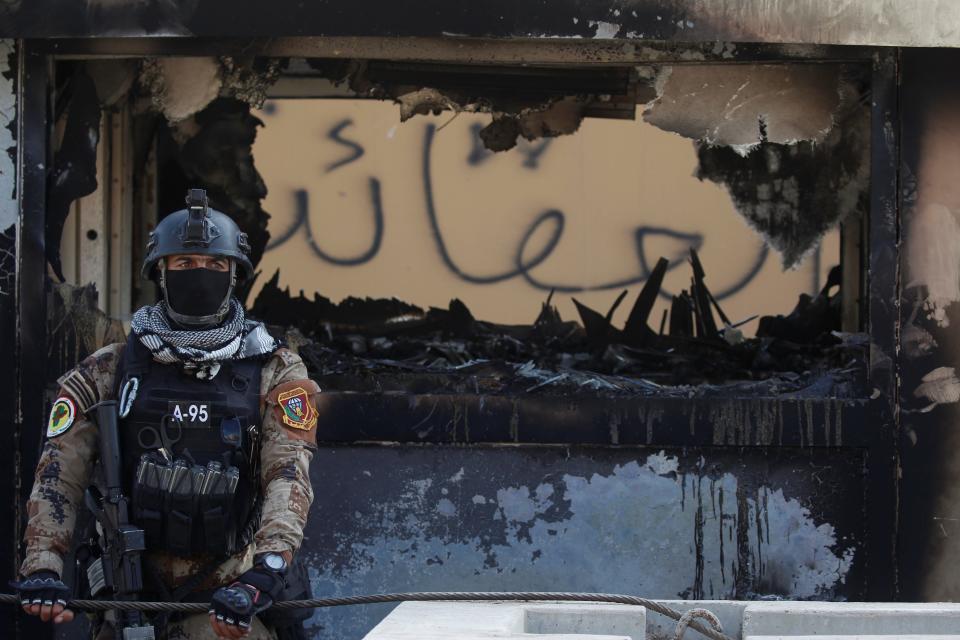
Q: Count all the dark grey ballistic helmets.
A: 1